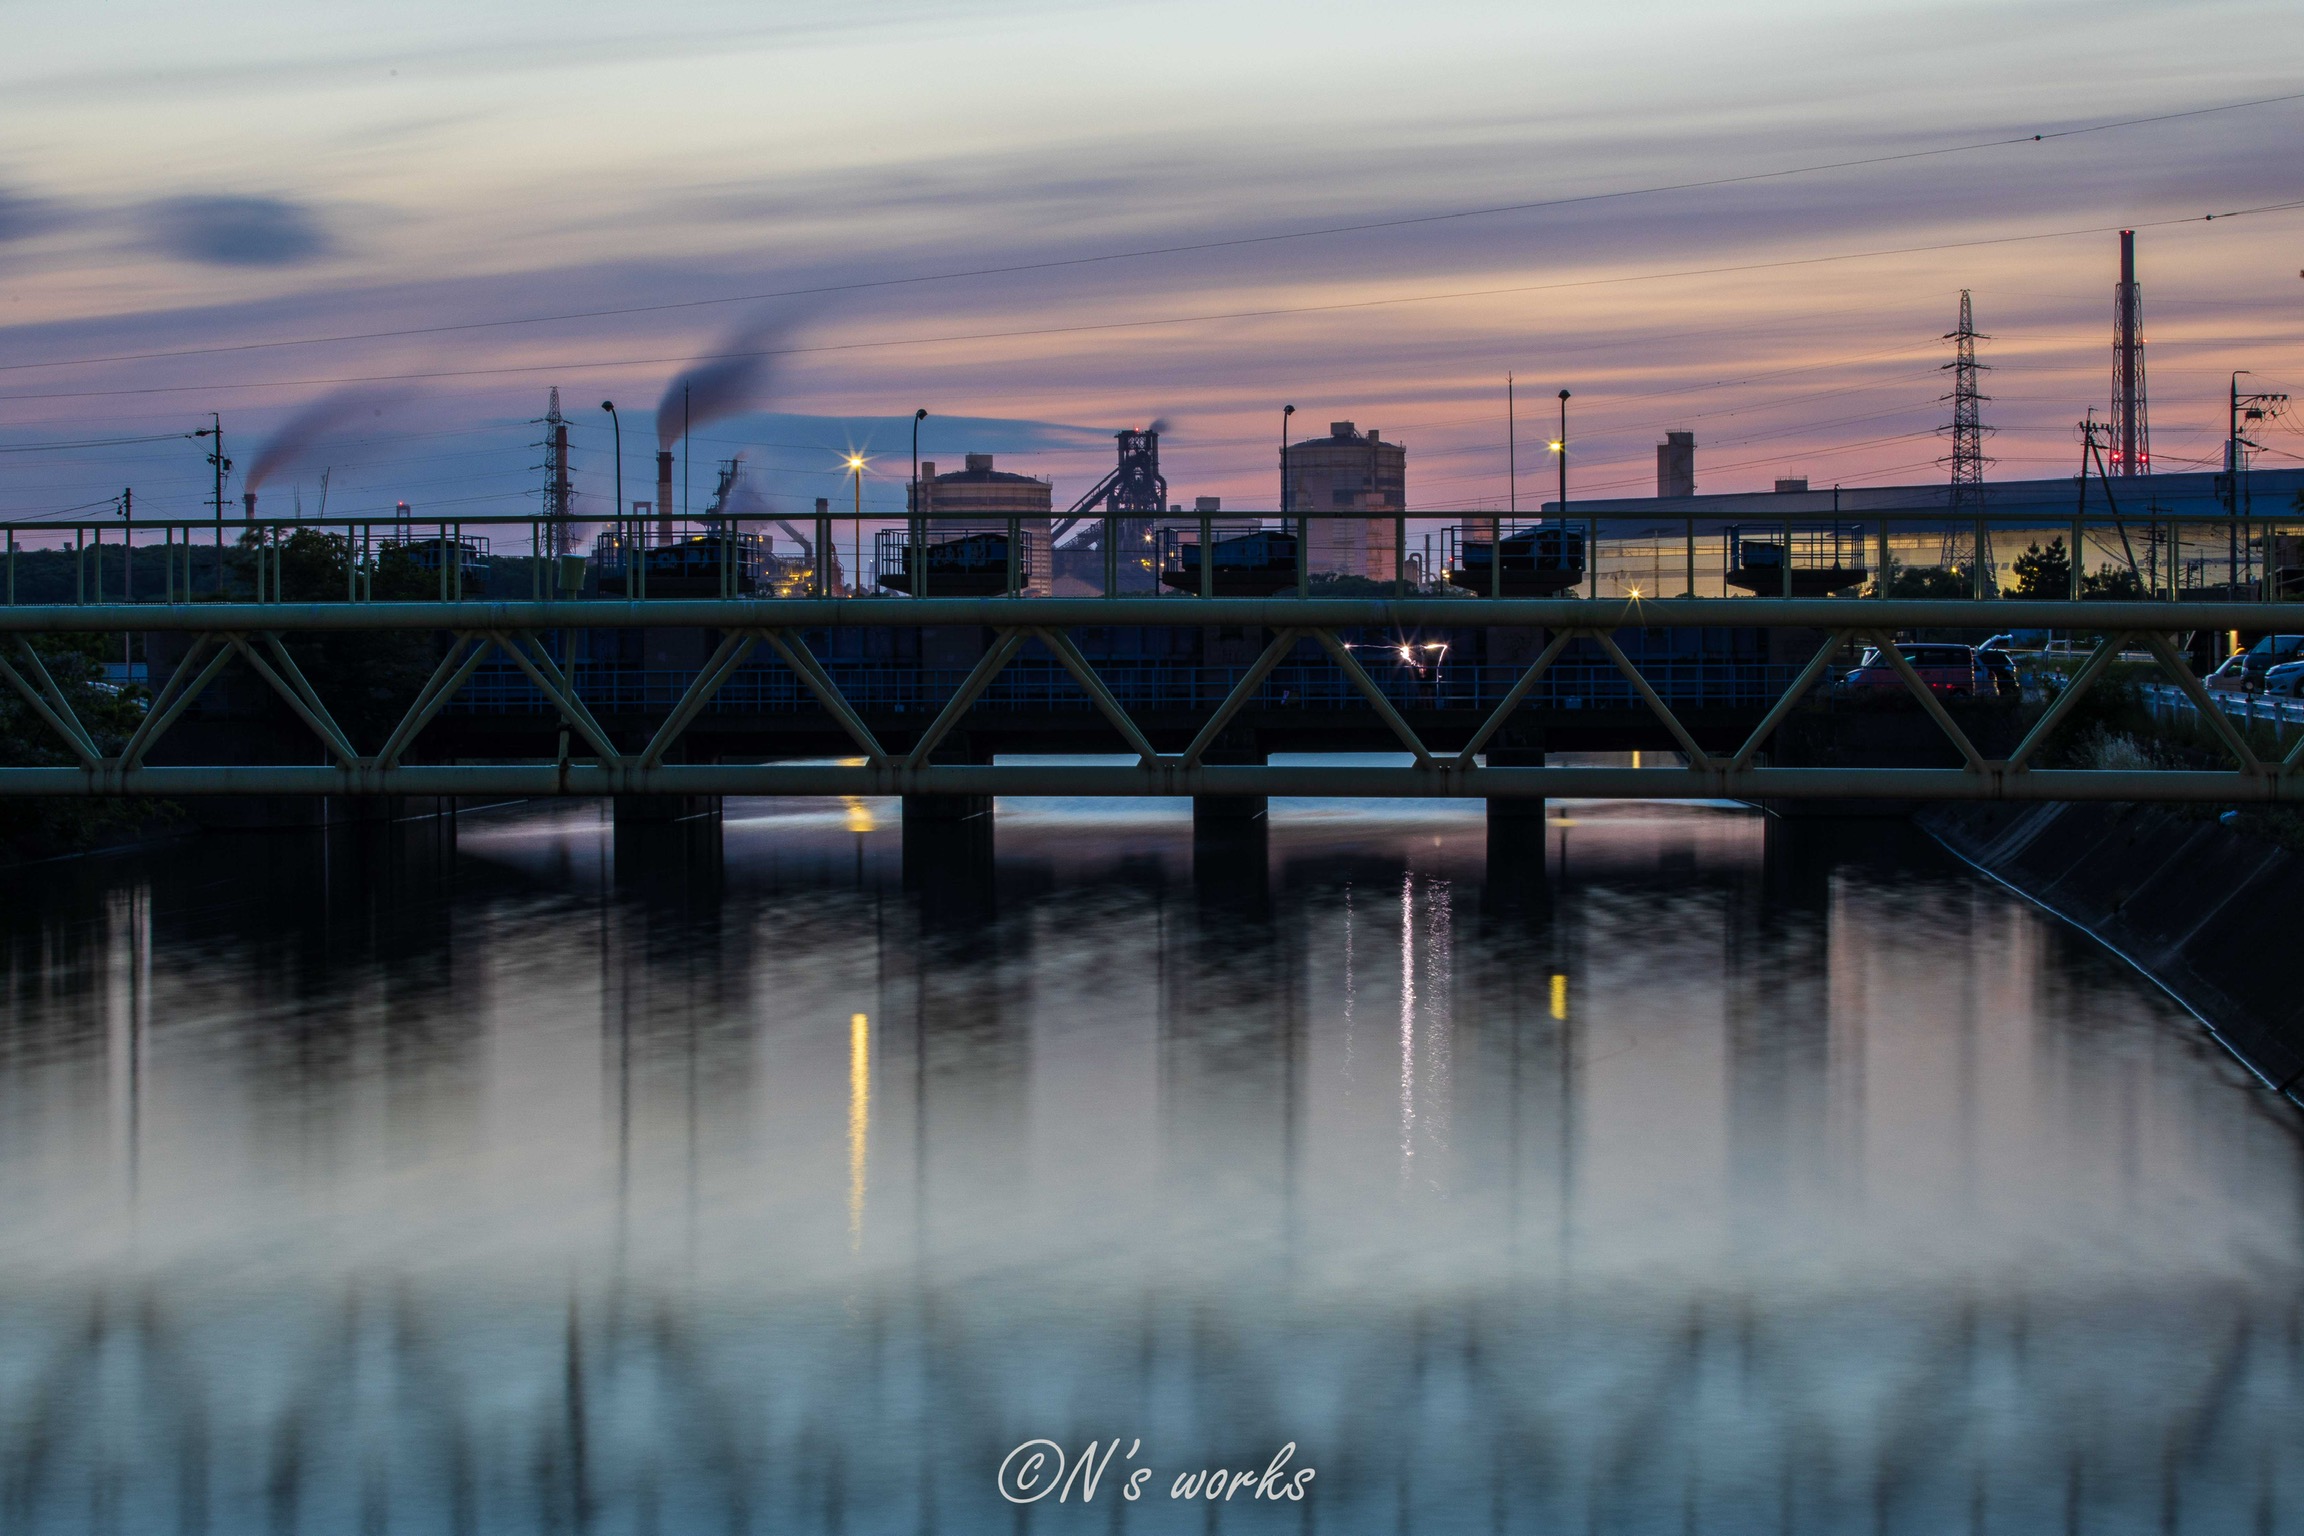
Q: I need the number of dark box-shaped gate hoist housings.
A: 6